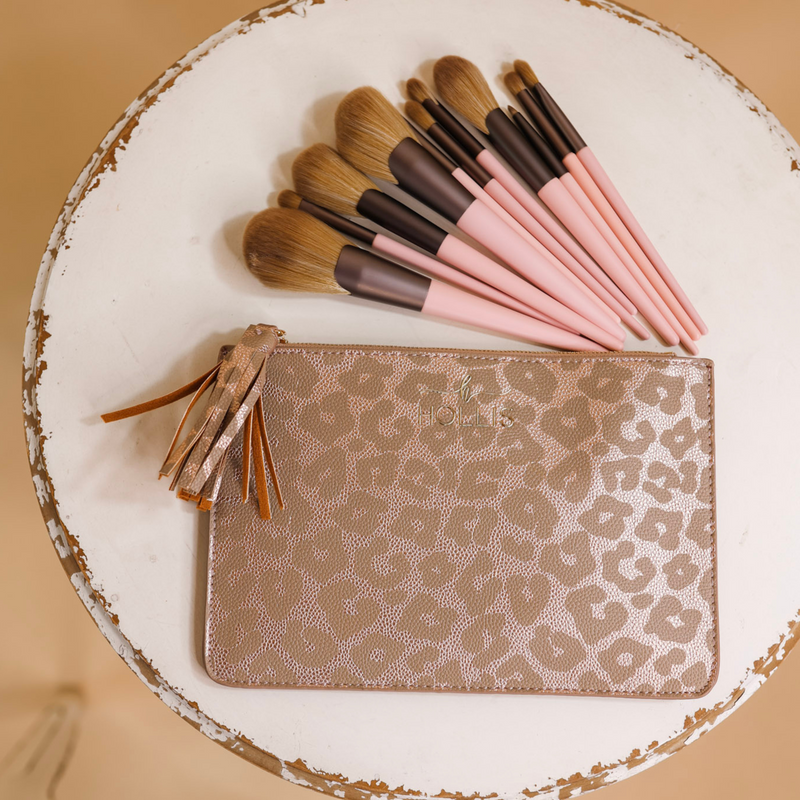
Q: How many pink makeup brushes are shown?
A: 11